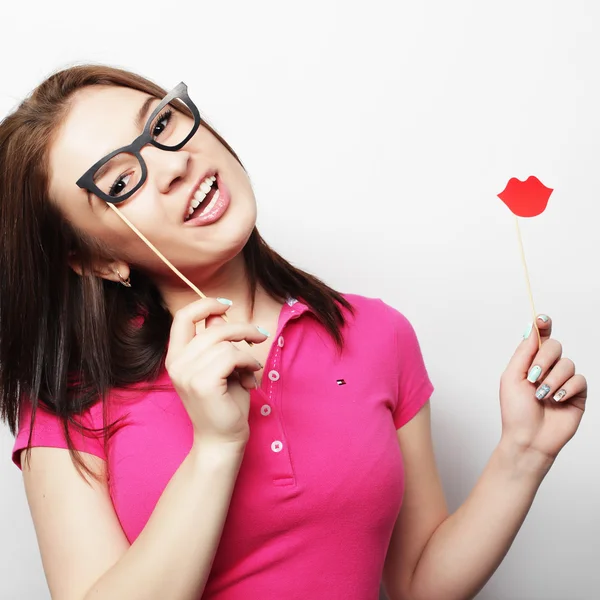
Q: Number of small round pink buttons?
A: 4